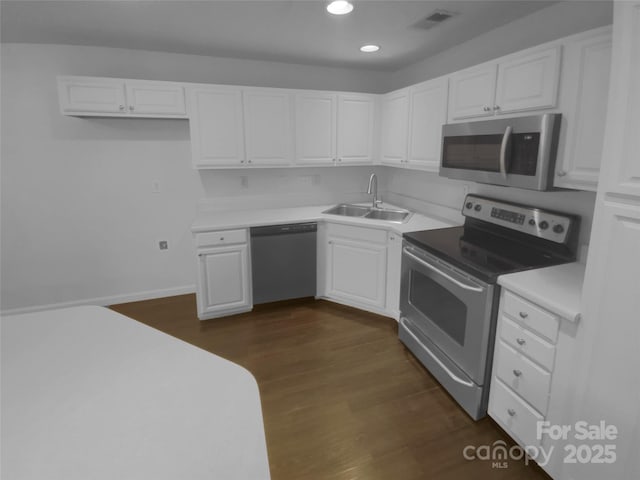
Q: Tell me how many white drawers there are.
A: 5